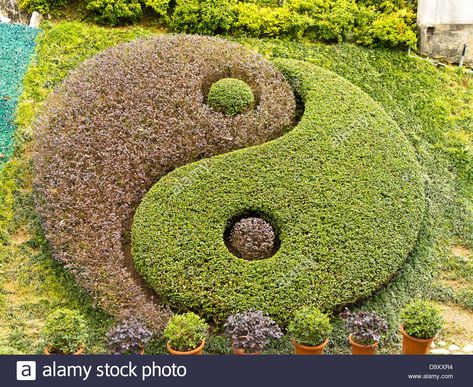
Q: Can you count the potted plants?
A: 7